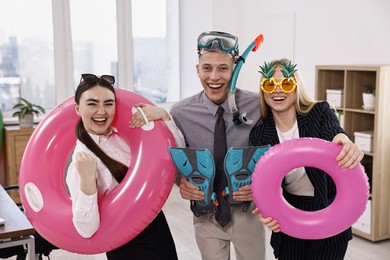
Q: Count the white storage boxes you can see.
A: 2